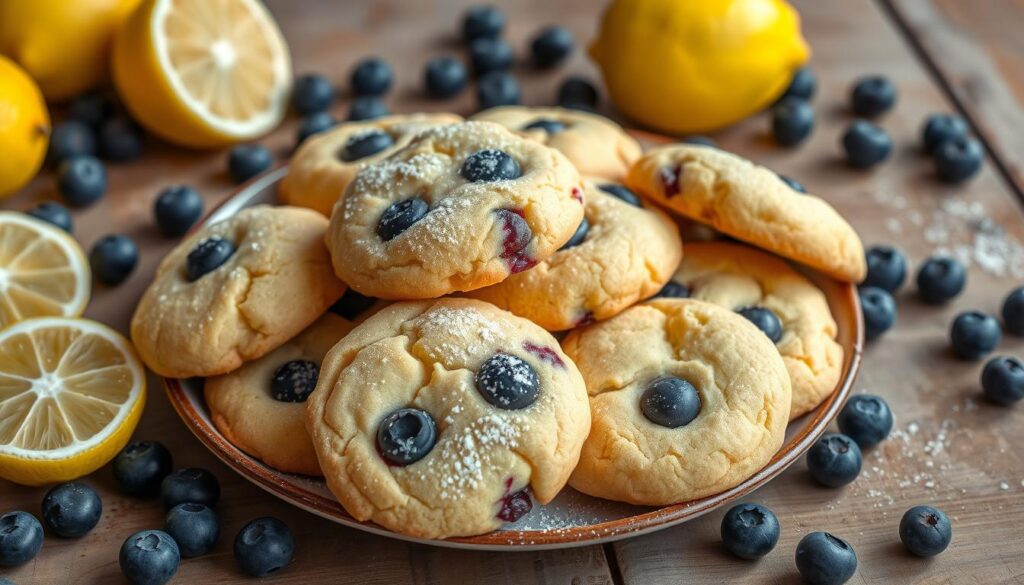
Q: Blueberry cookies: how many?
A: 10